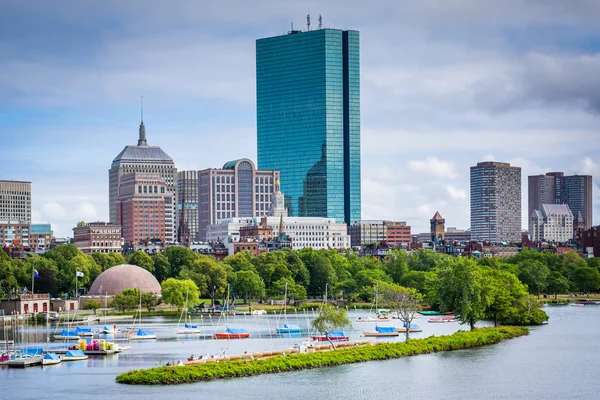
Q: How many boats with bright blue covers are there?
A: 13